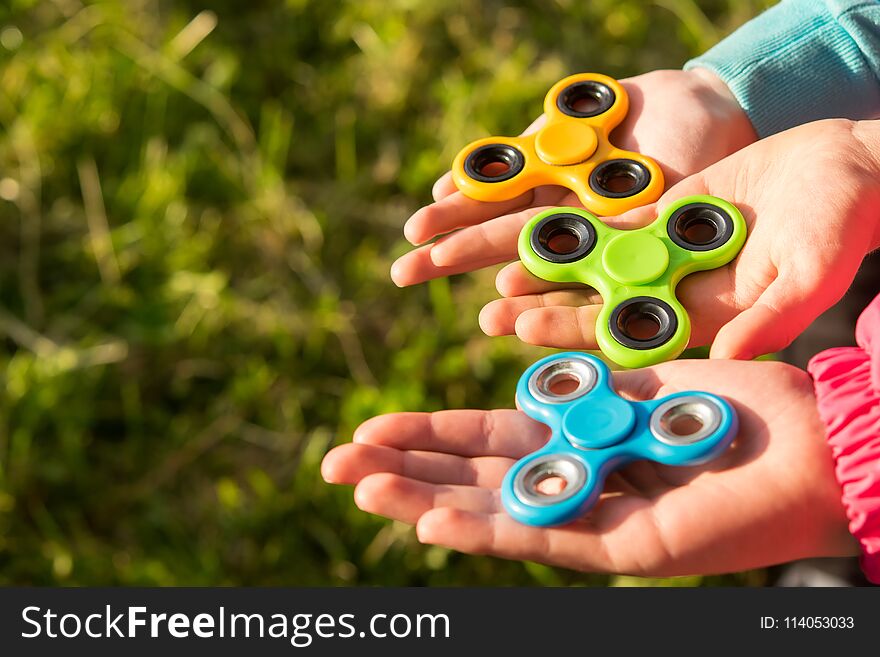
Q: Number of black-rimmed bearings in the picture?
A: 6